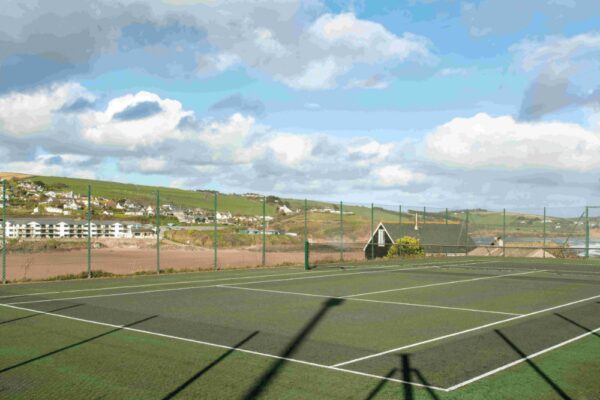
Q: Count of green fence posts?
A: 15